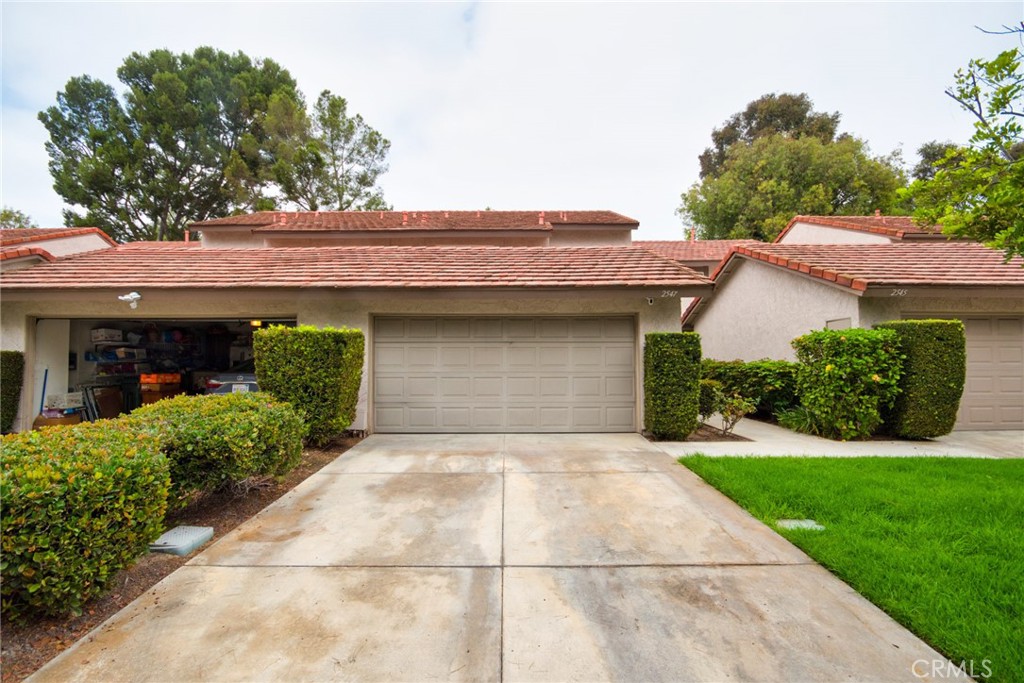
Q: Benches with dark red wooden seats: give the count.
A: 0